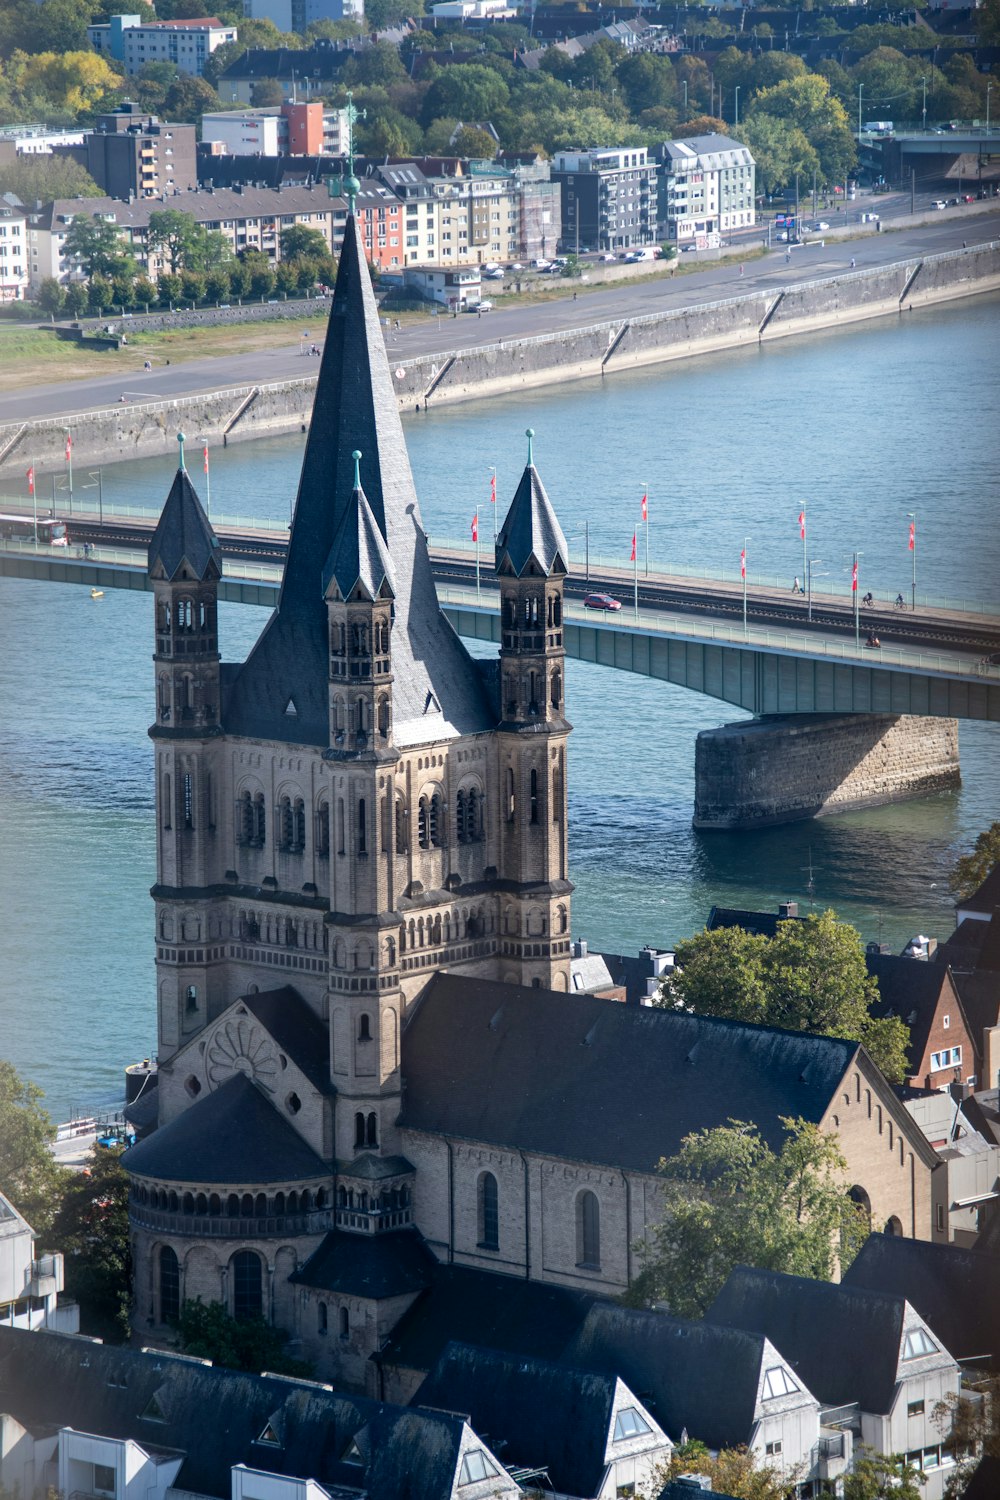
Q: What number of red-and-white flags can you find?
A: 11